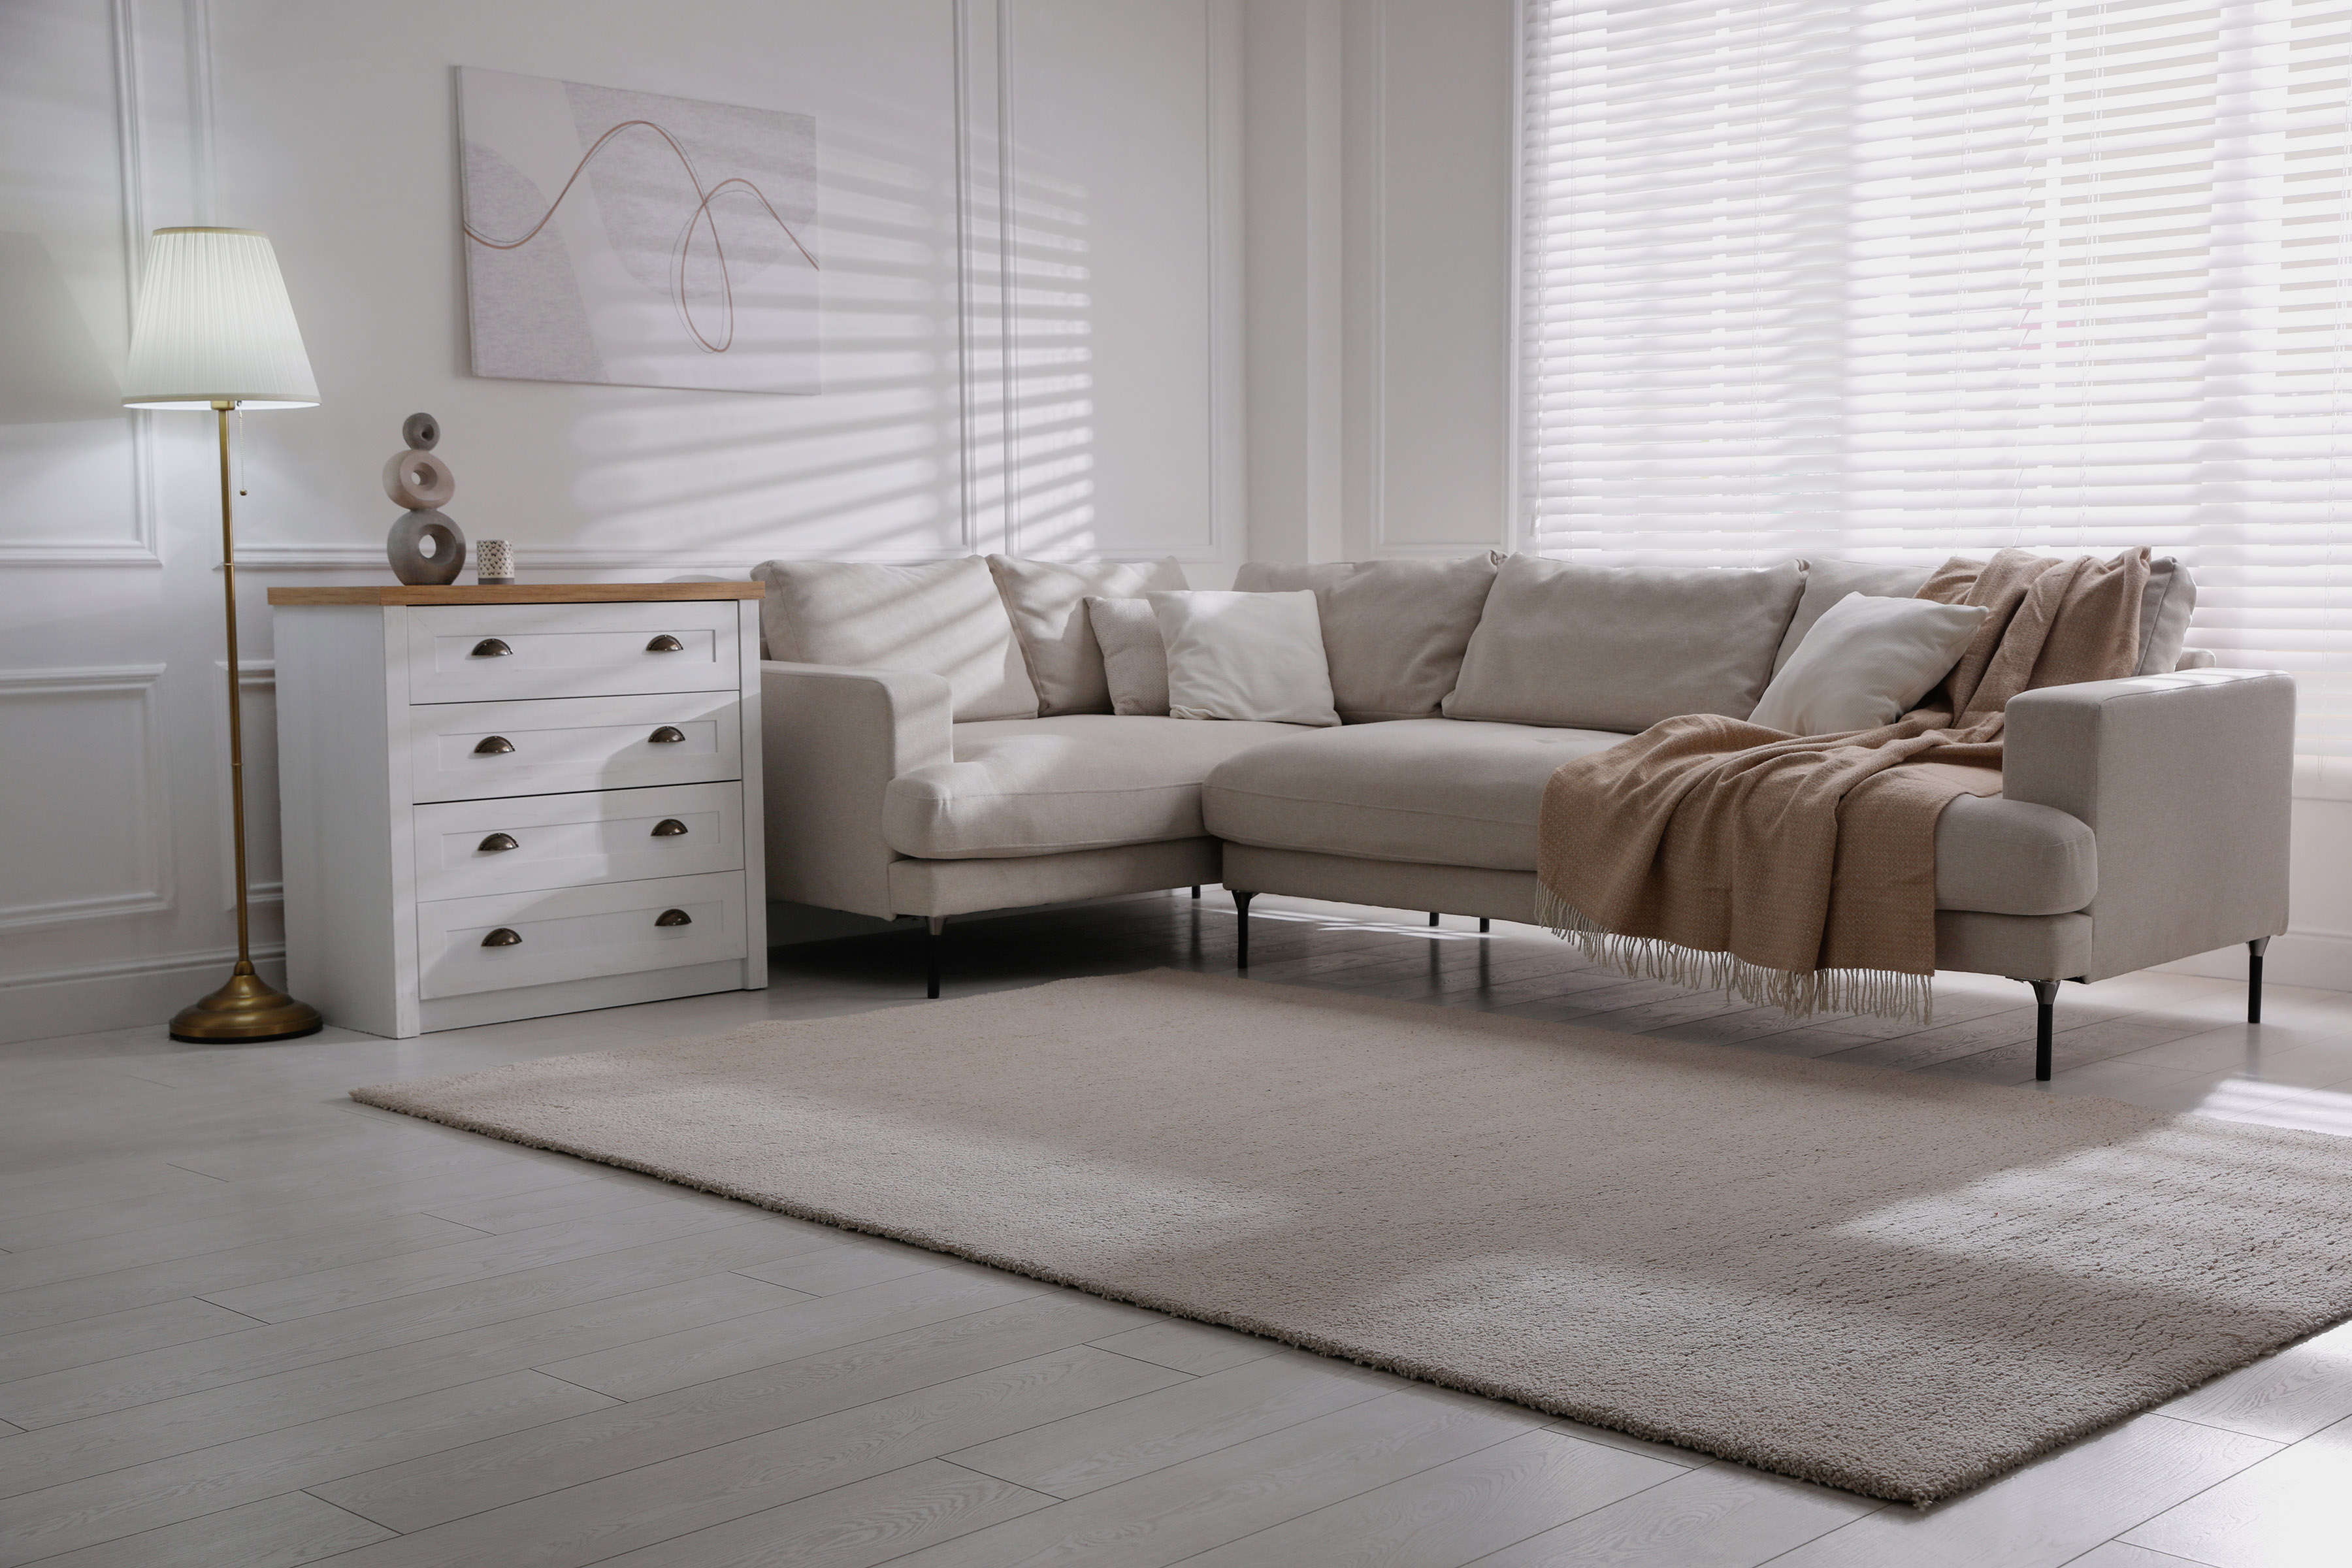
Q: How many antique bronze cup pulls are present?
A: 8